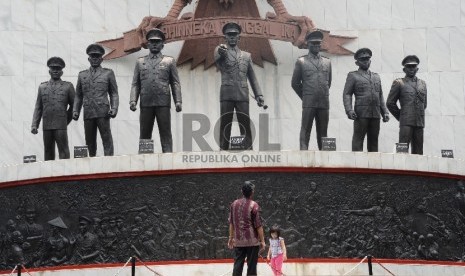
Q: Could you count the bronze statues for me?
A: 7